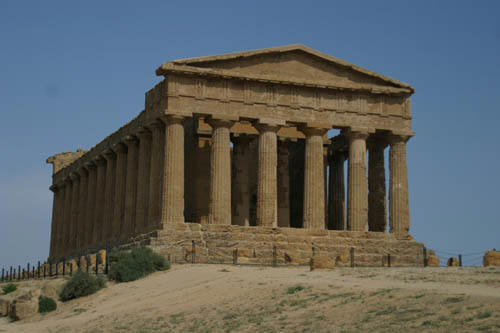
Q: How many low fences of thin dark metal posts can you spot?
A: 1